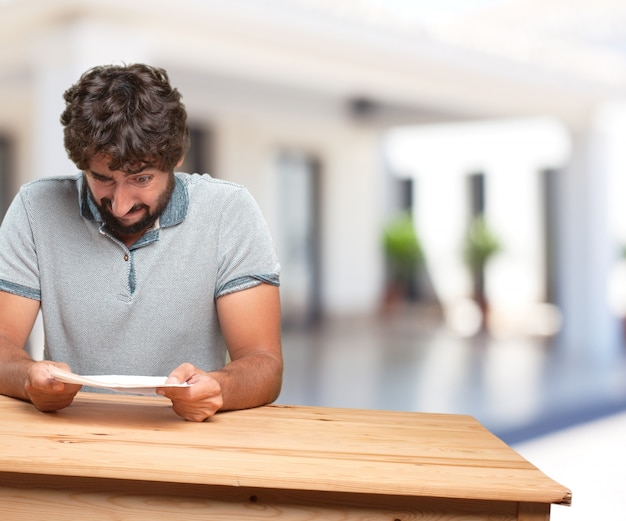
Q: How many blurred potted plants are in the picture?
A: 2